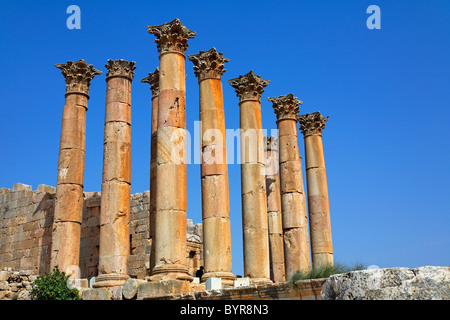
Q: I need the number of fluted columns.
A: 0